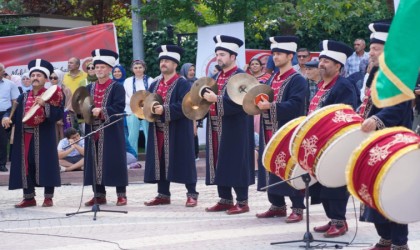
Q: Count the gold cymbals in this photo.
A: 8